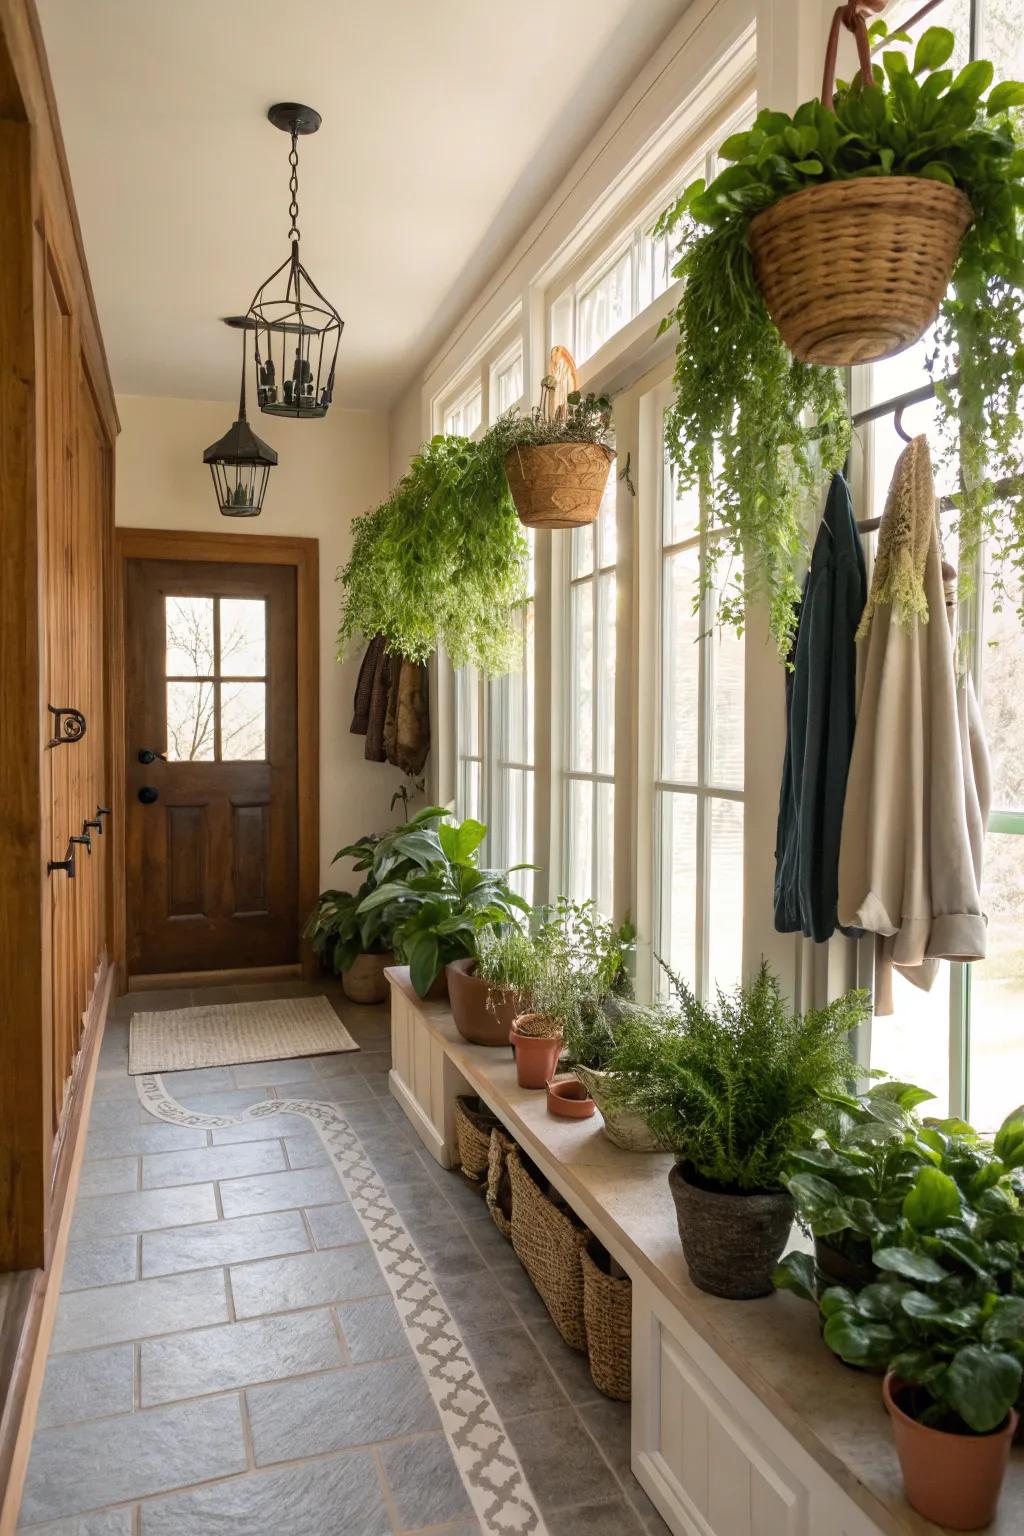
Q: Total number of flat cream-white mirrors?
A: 0